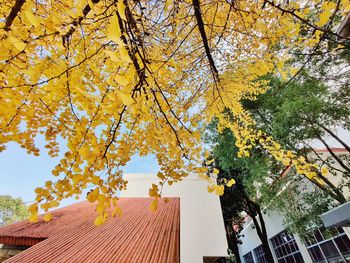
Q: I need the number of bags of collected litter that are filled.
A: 0